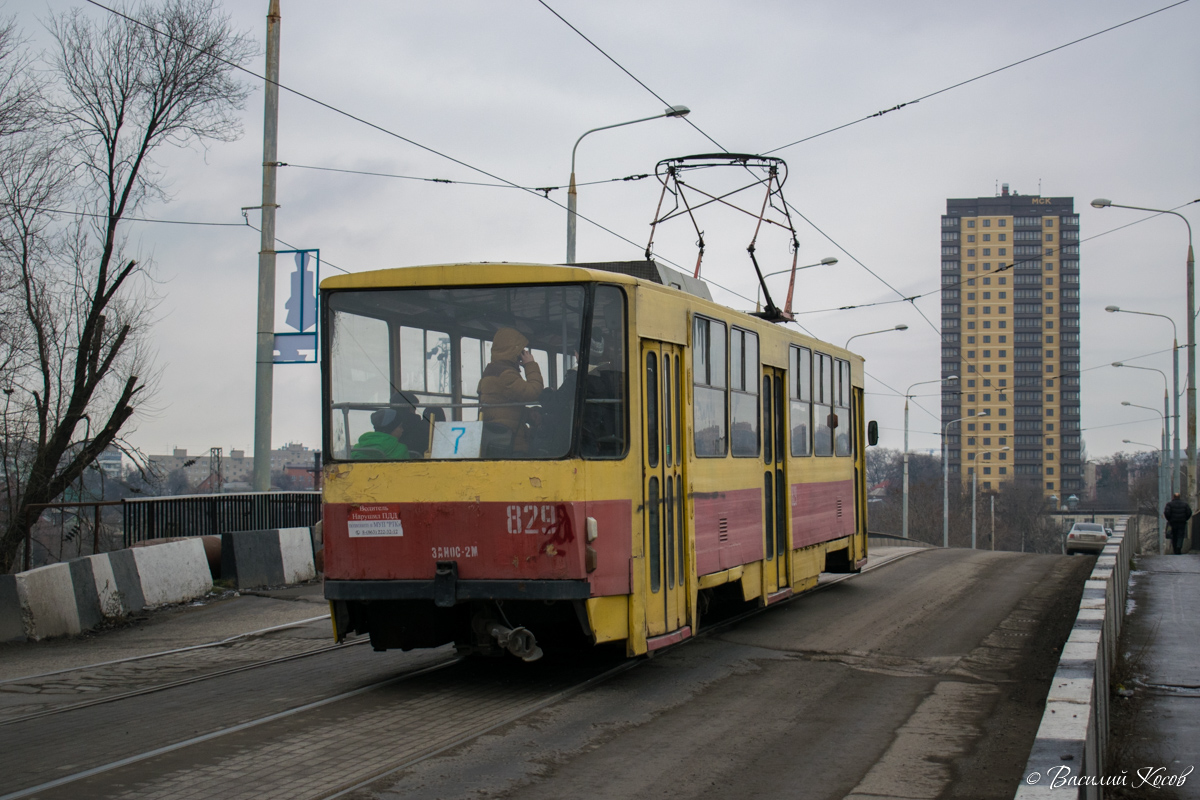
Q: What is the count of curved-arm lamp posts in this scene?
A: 11